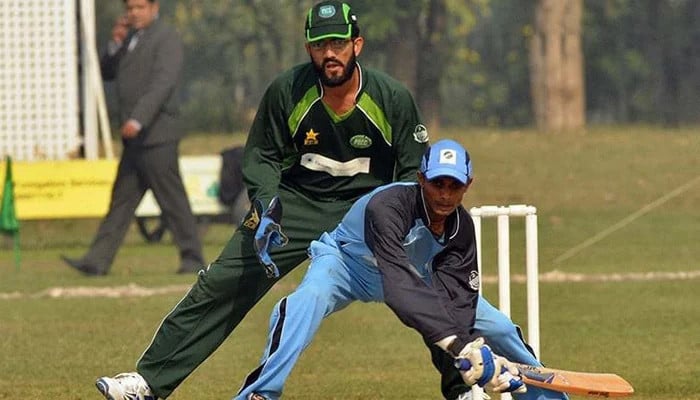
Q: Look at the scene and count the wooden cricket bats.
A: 1